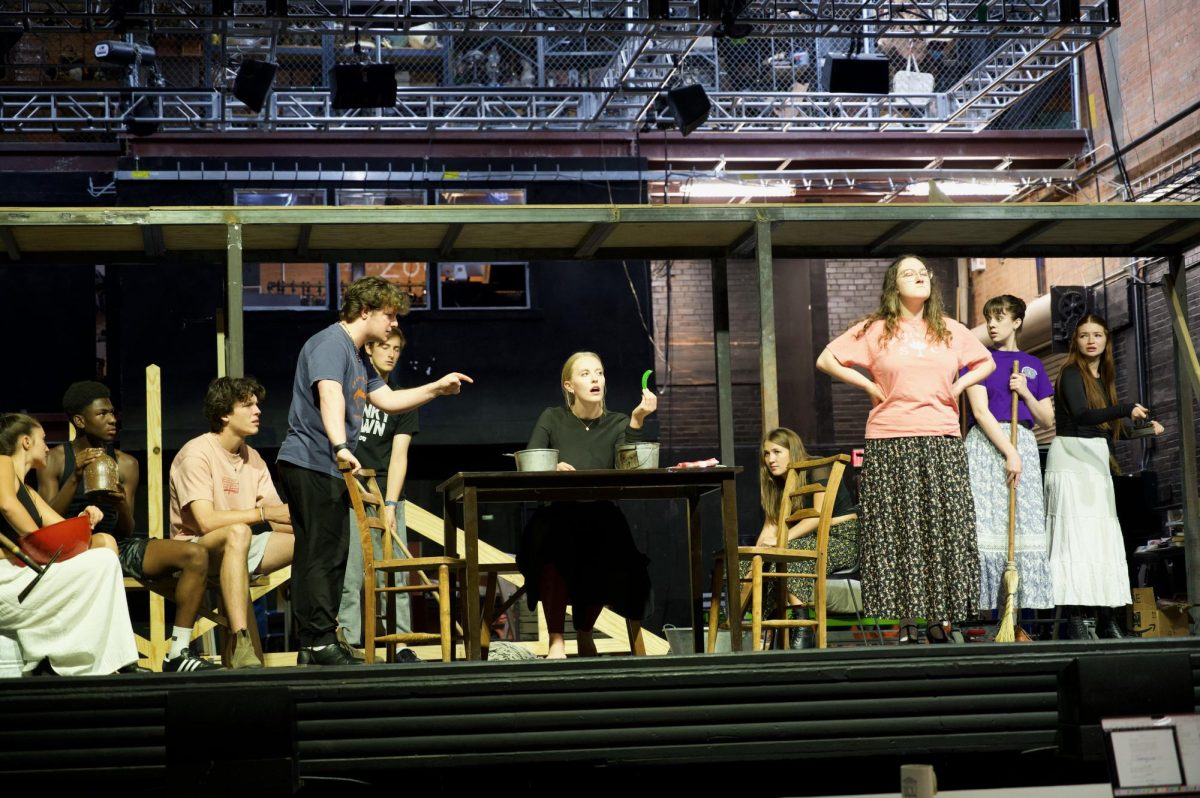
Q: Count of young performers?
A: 10